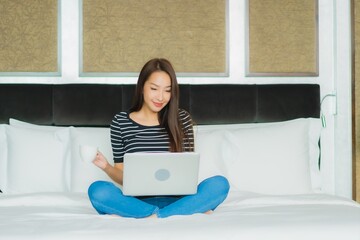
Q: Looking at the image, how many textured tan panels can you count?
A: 3